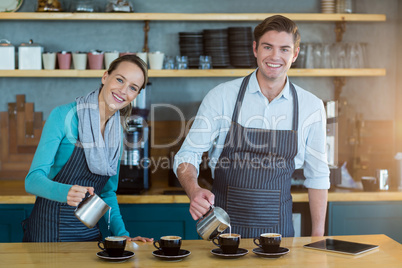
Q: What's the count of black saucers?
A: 4